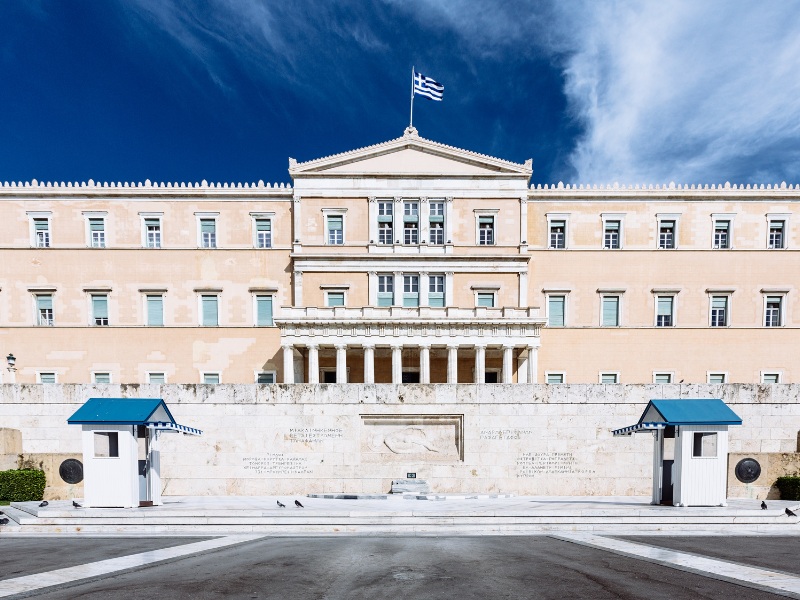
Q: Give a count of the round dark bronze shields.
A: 2